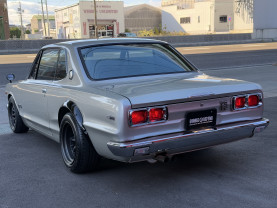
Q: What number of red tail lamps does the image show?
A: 4